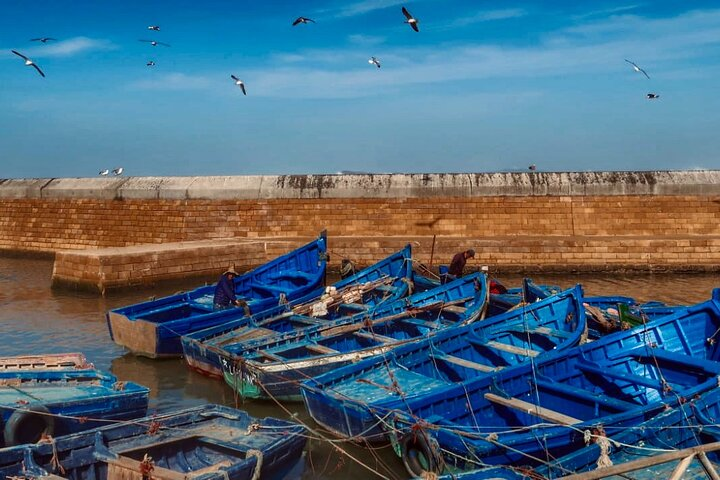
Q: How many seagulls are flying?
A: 11